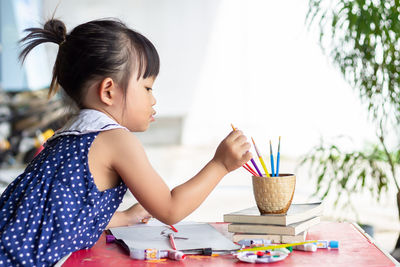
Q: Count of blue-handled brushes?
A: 2